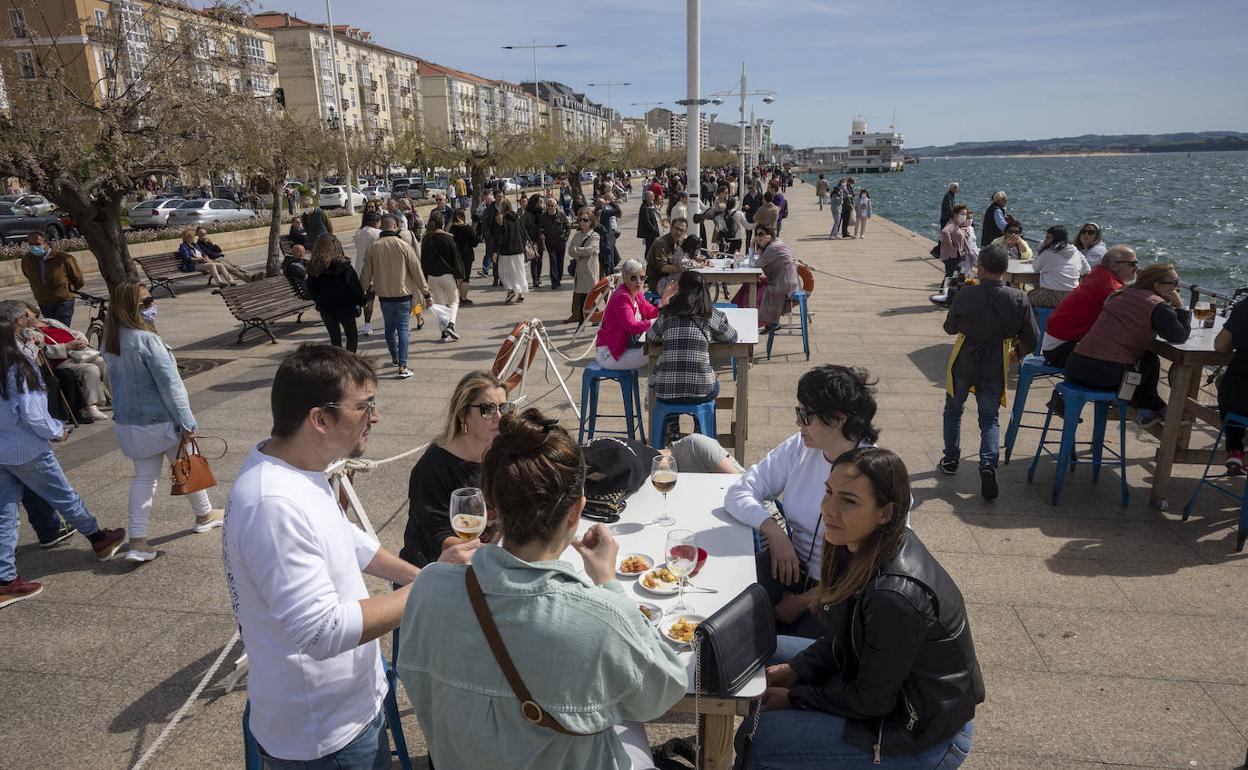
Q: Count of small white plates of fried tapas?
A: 4